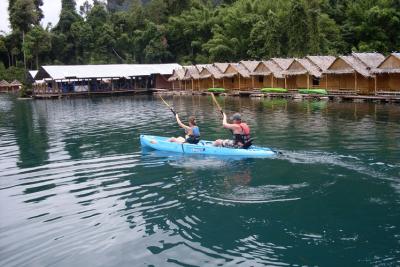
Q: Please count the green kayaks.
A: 3